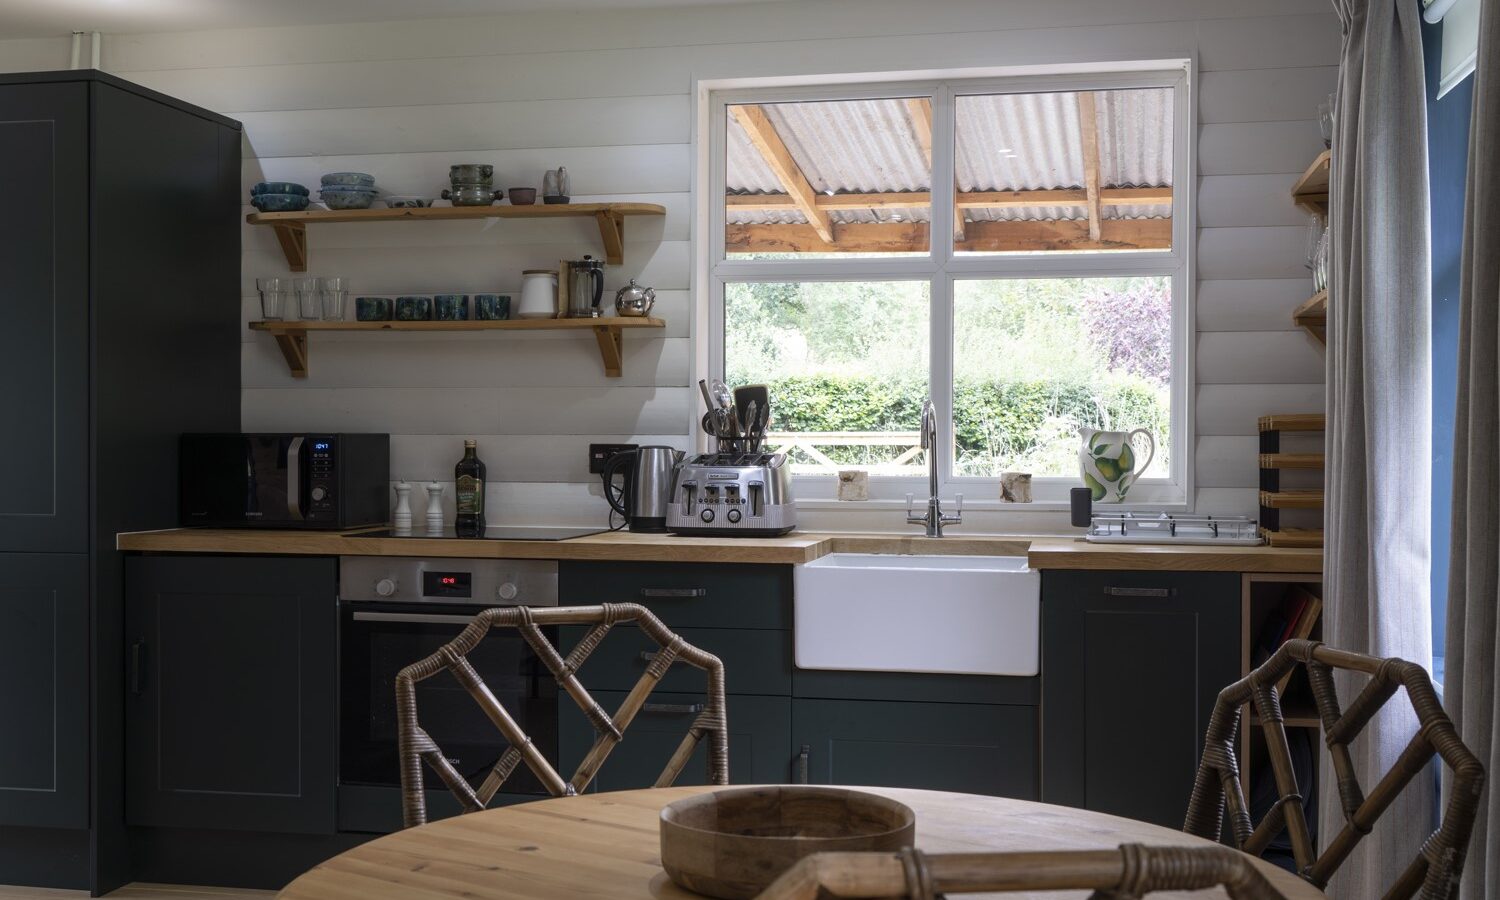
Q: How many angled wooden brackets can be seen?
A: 6